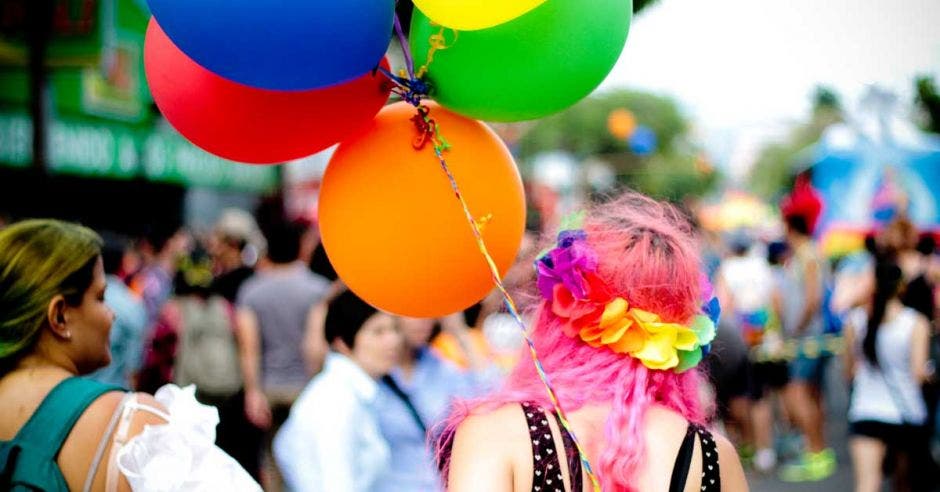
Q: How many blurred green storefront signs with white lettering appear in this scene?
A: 1